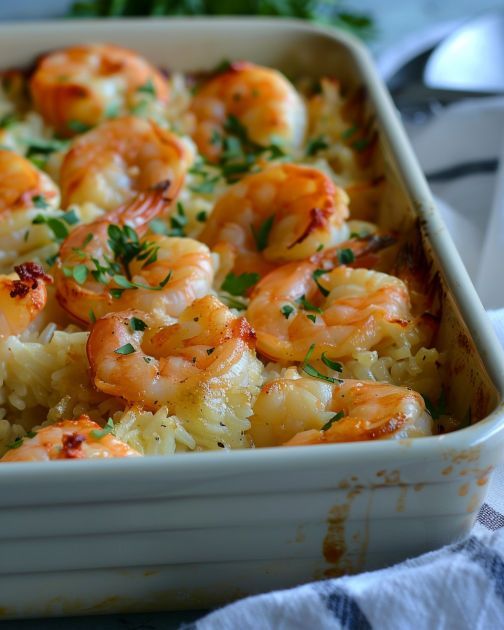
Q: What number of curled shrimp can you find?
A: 11